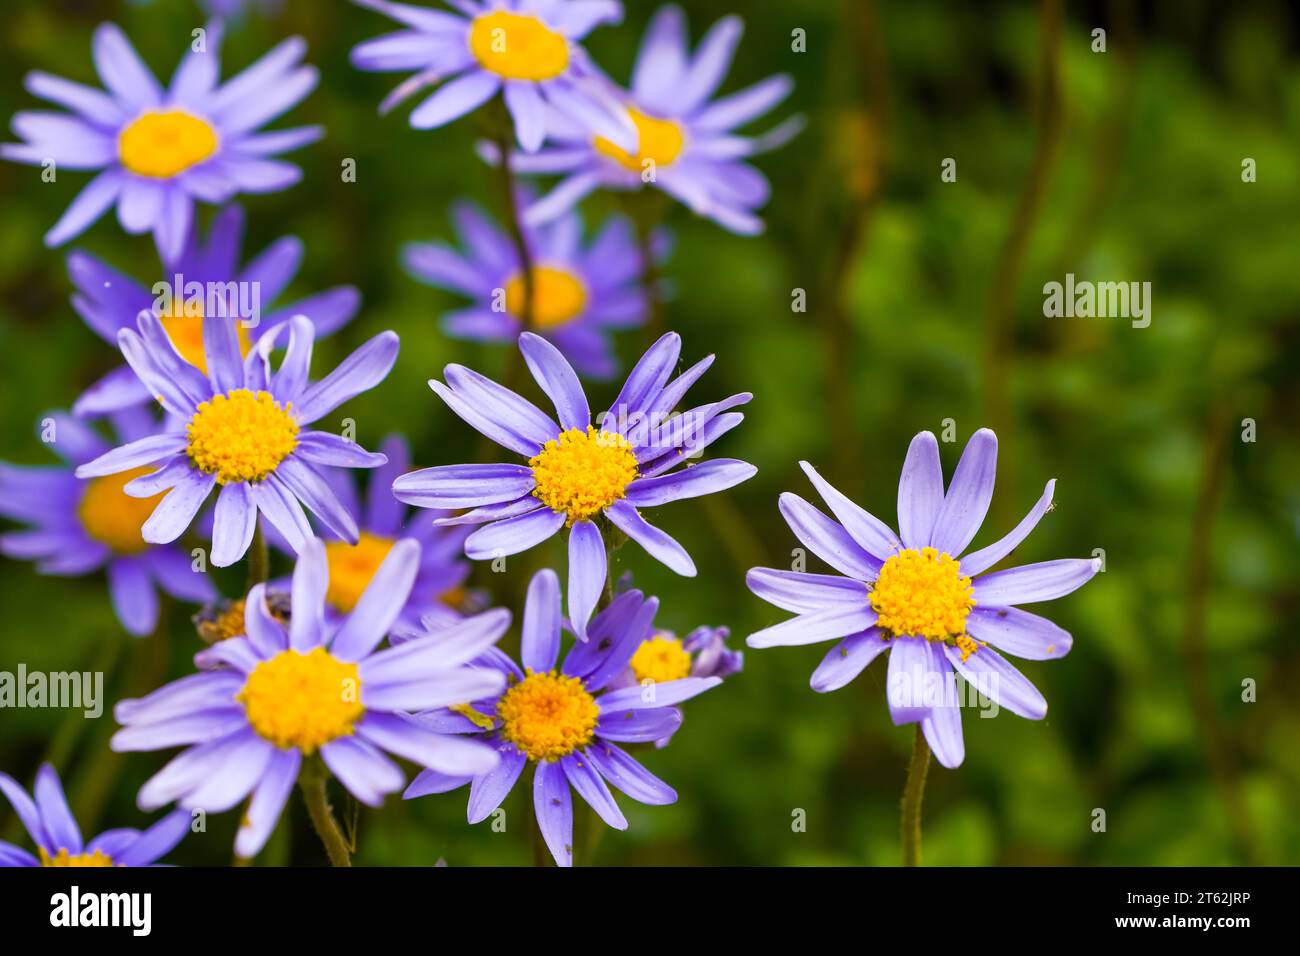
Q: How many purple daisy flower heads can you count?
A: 14